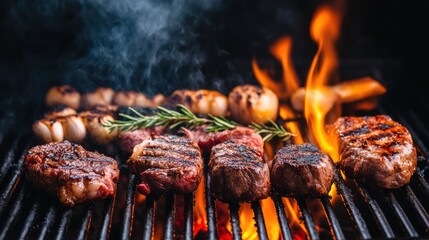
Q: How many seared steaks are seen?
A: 5